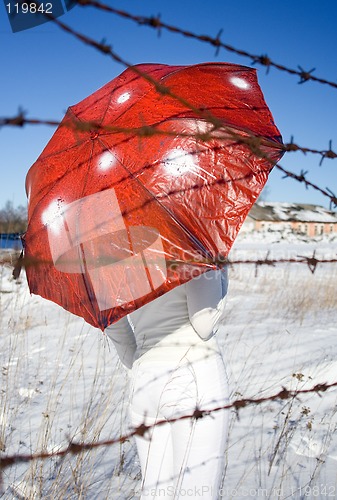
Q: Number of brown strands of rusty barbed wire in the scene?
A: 5